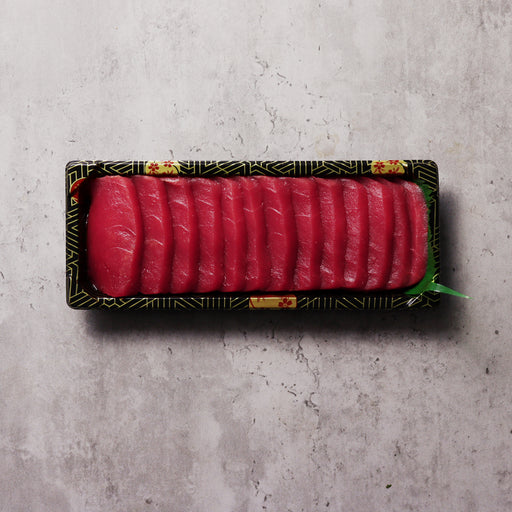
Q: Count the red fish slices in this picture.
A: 13